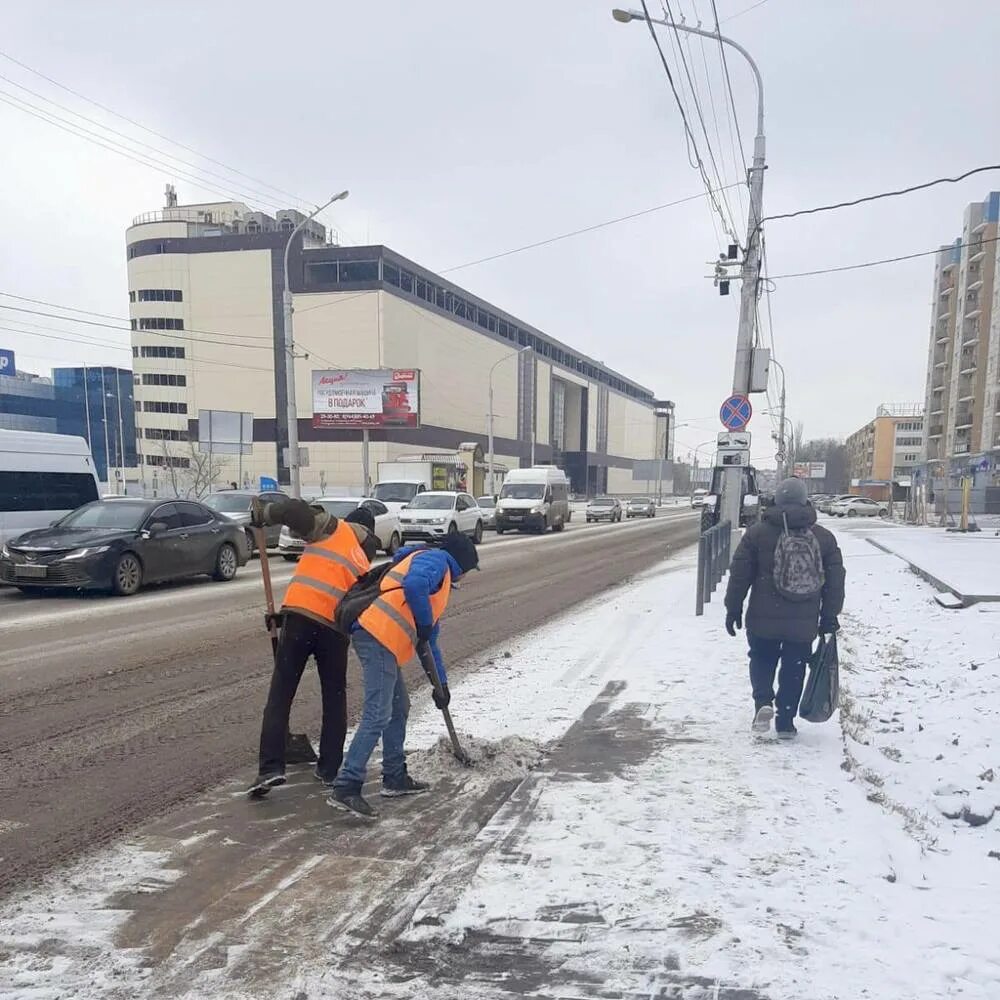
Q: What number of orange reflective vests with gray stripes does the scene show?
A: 2